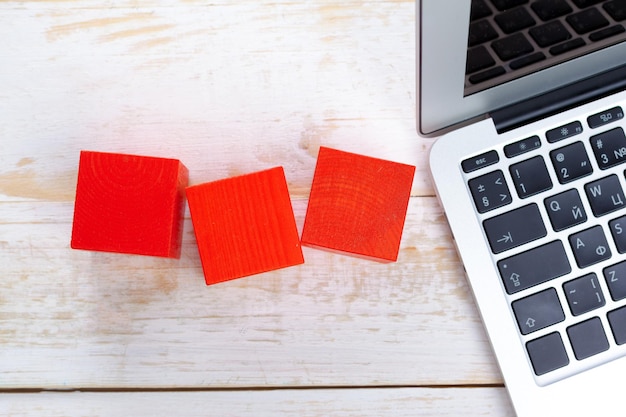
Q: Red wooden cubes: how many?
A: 3